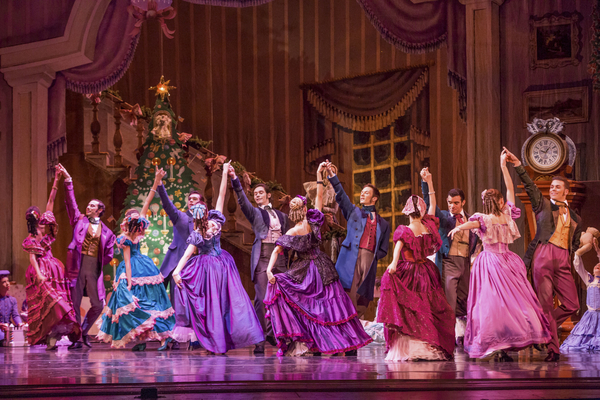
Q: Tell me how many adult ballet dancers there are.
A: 12